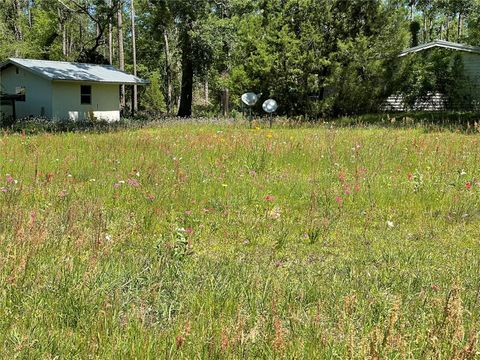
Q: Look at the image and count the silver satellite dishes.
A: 2